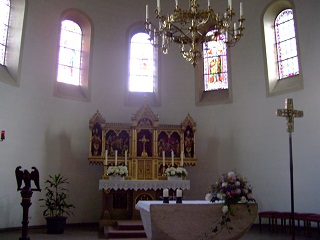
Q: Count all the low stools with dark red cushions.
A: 4